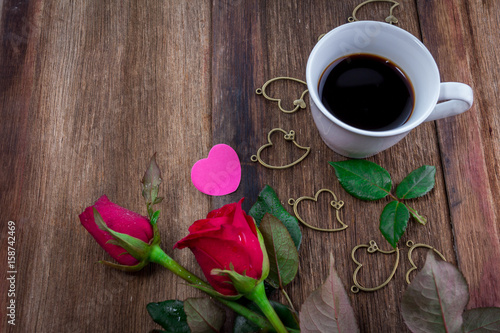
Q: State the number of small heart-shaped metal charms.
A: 6